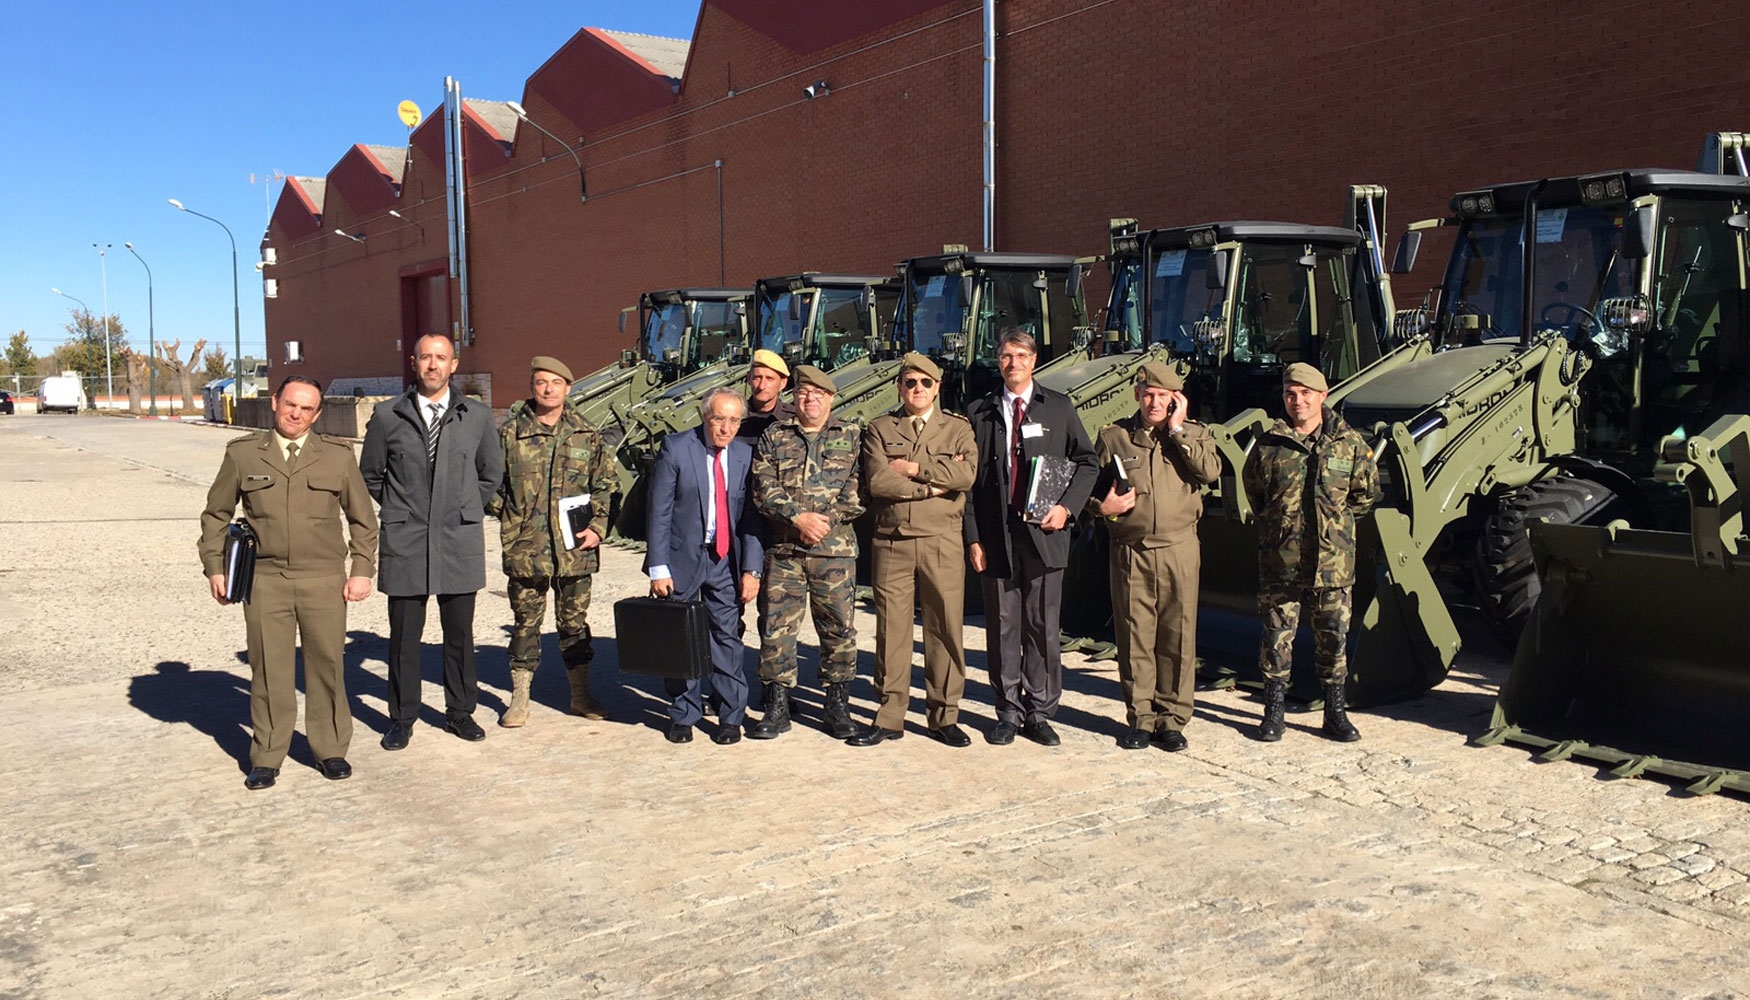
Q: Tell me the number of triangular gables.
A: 5